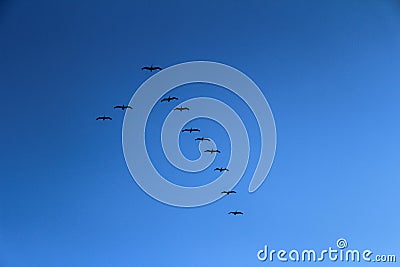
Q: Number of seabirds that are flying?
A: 11